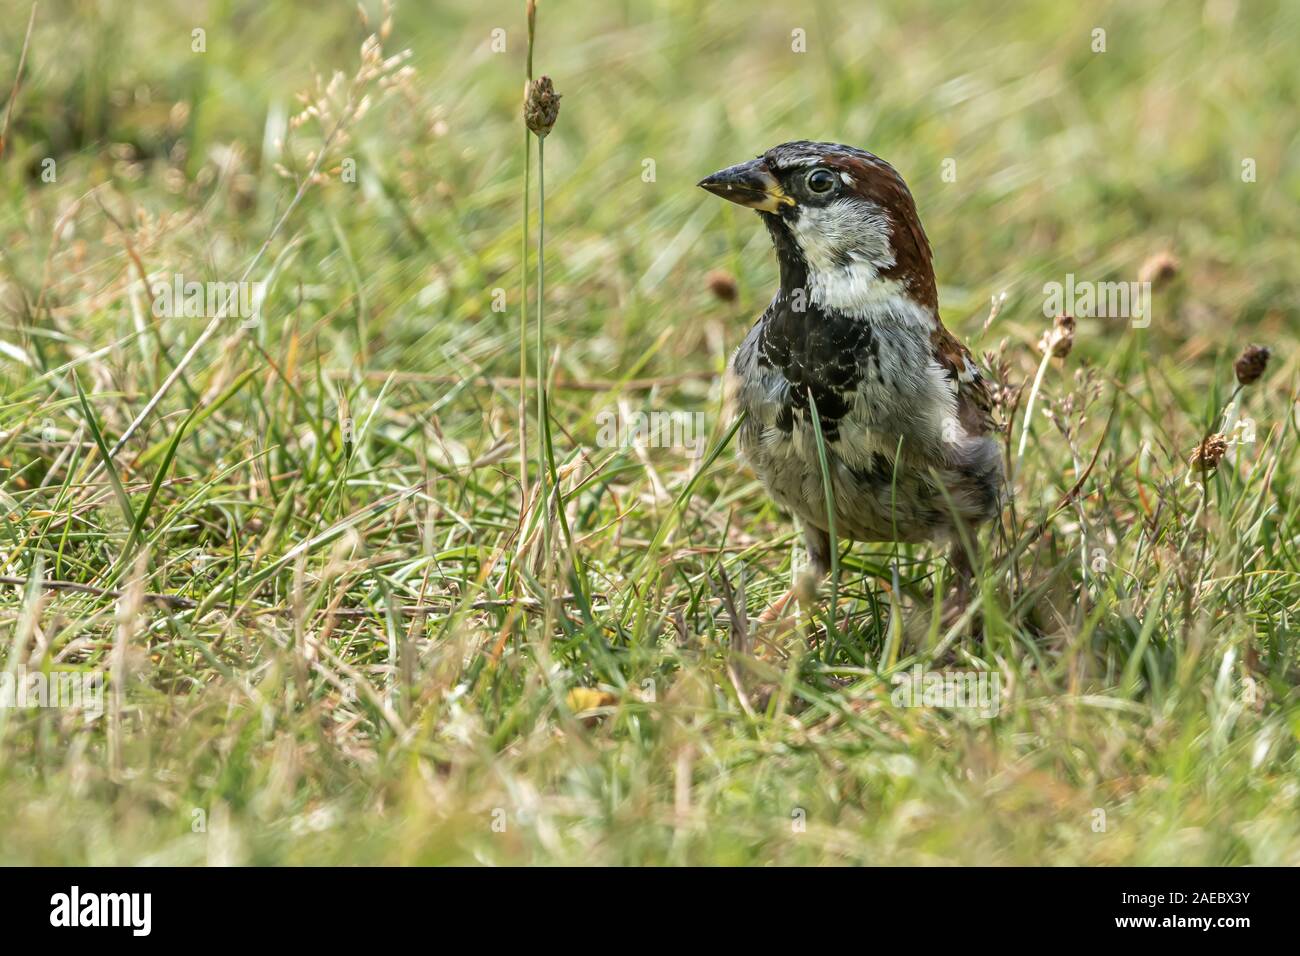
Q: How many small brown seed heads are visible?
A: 6